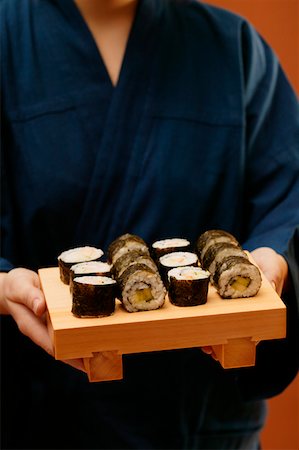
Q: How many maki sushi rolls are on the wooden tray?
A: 12